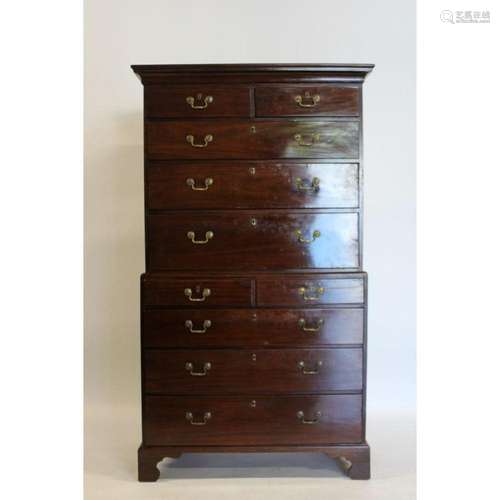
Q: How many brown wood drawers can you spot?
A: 10